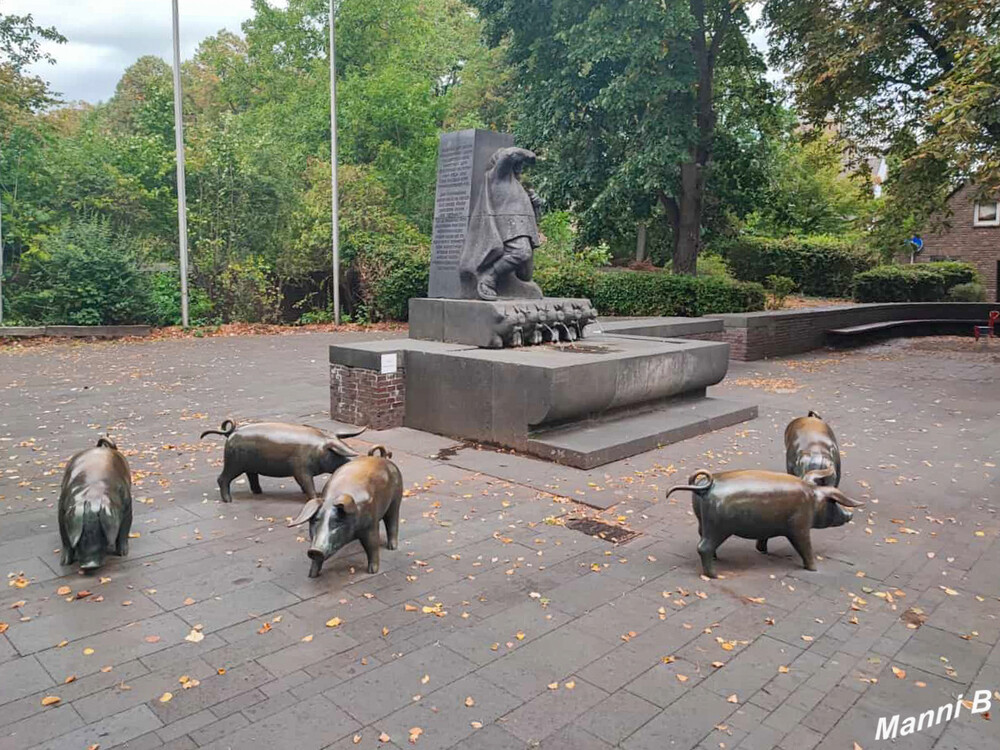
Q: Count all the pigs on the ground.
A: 5